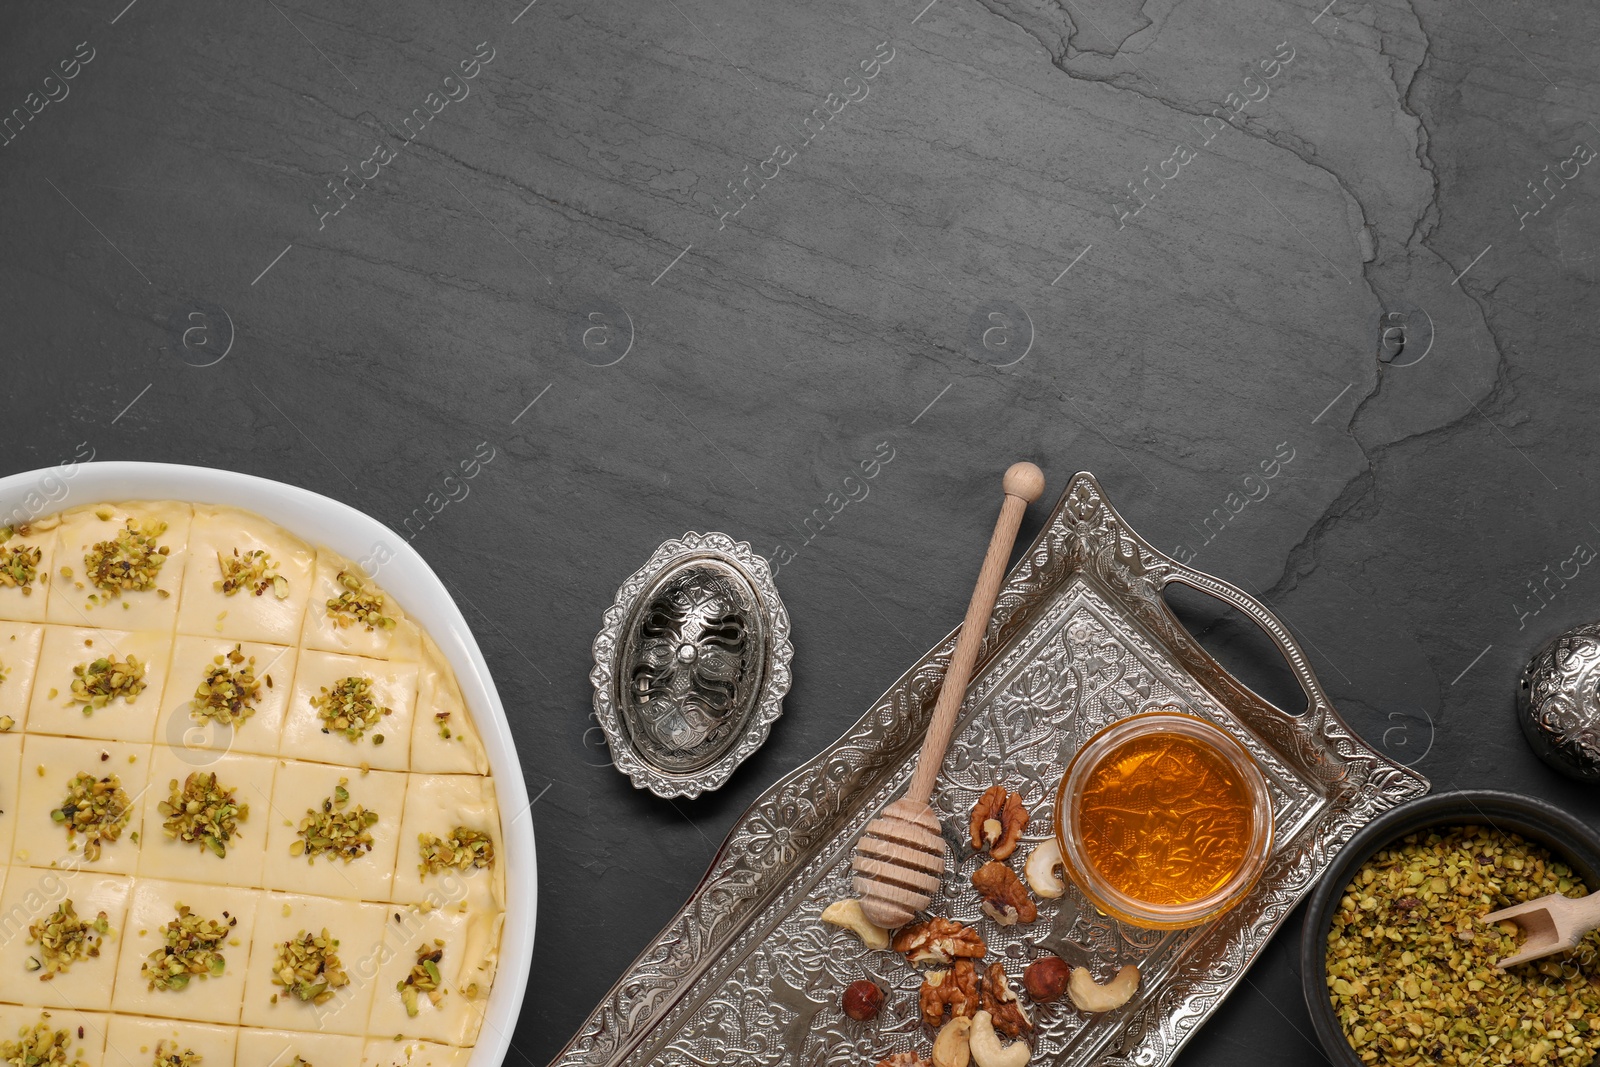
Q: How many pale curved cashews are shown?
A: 5